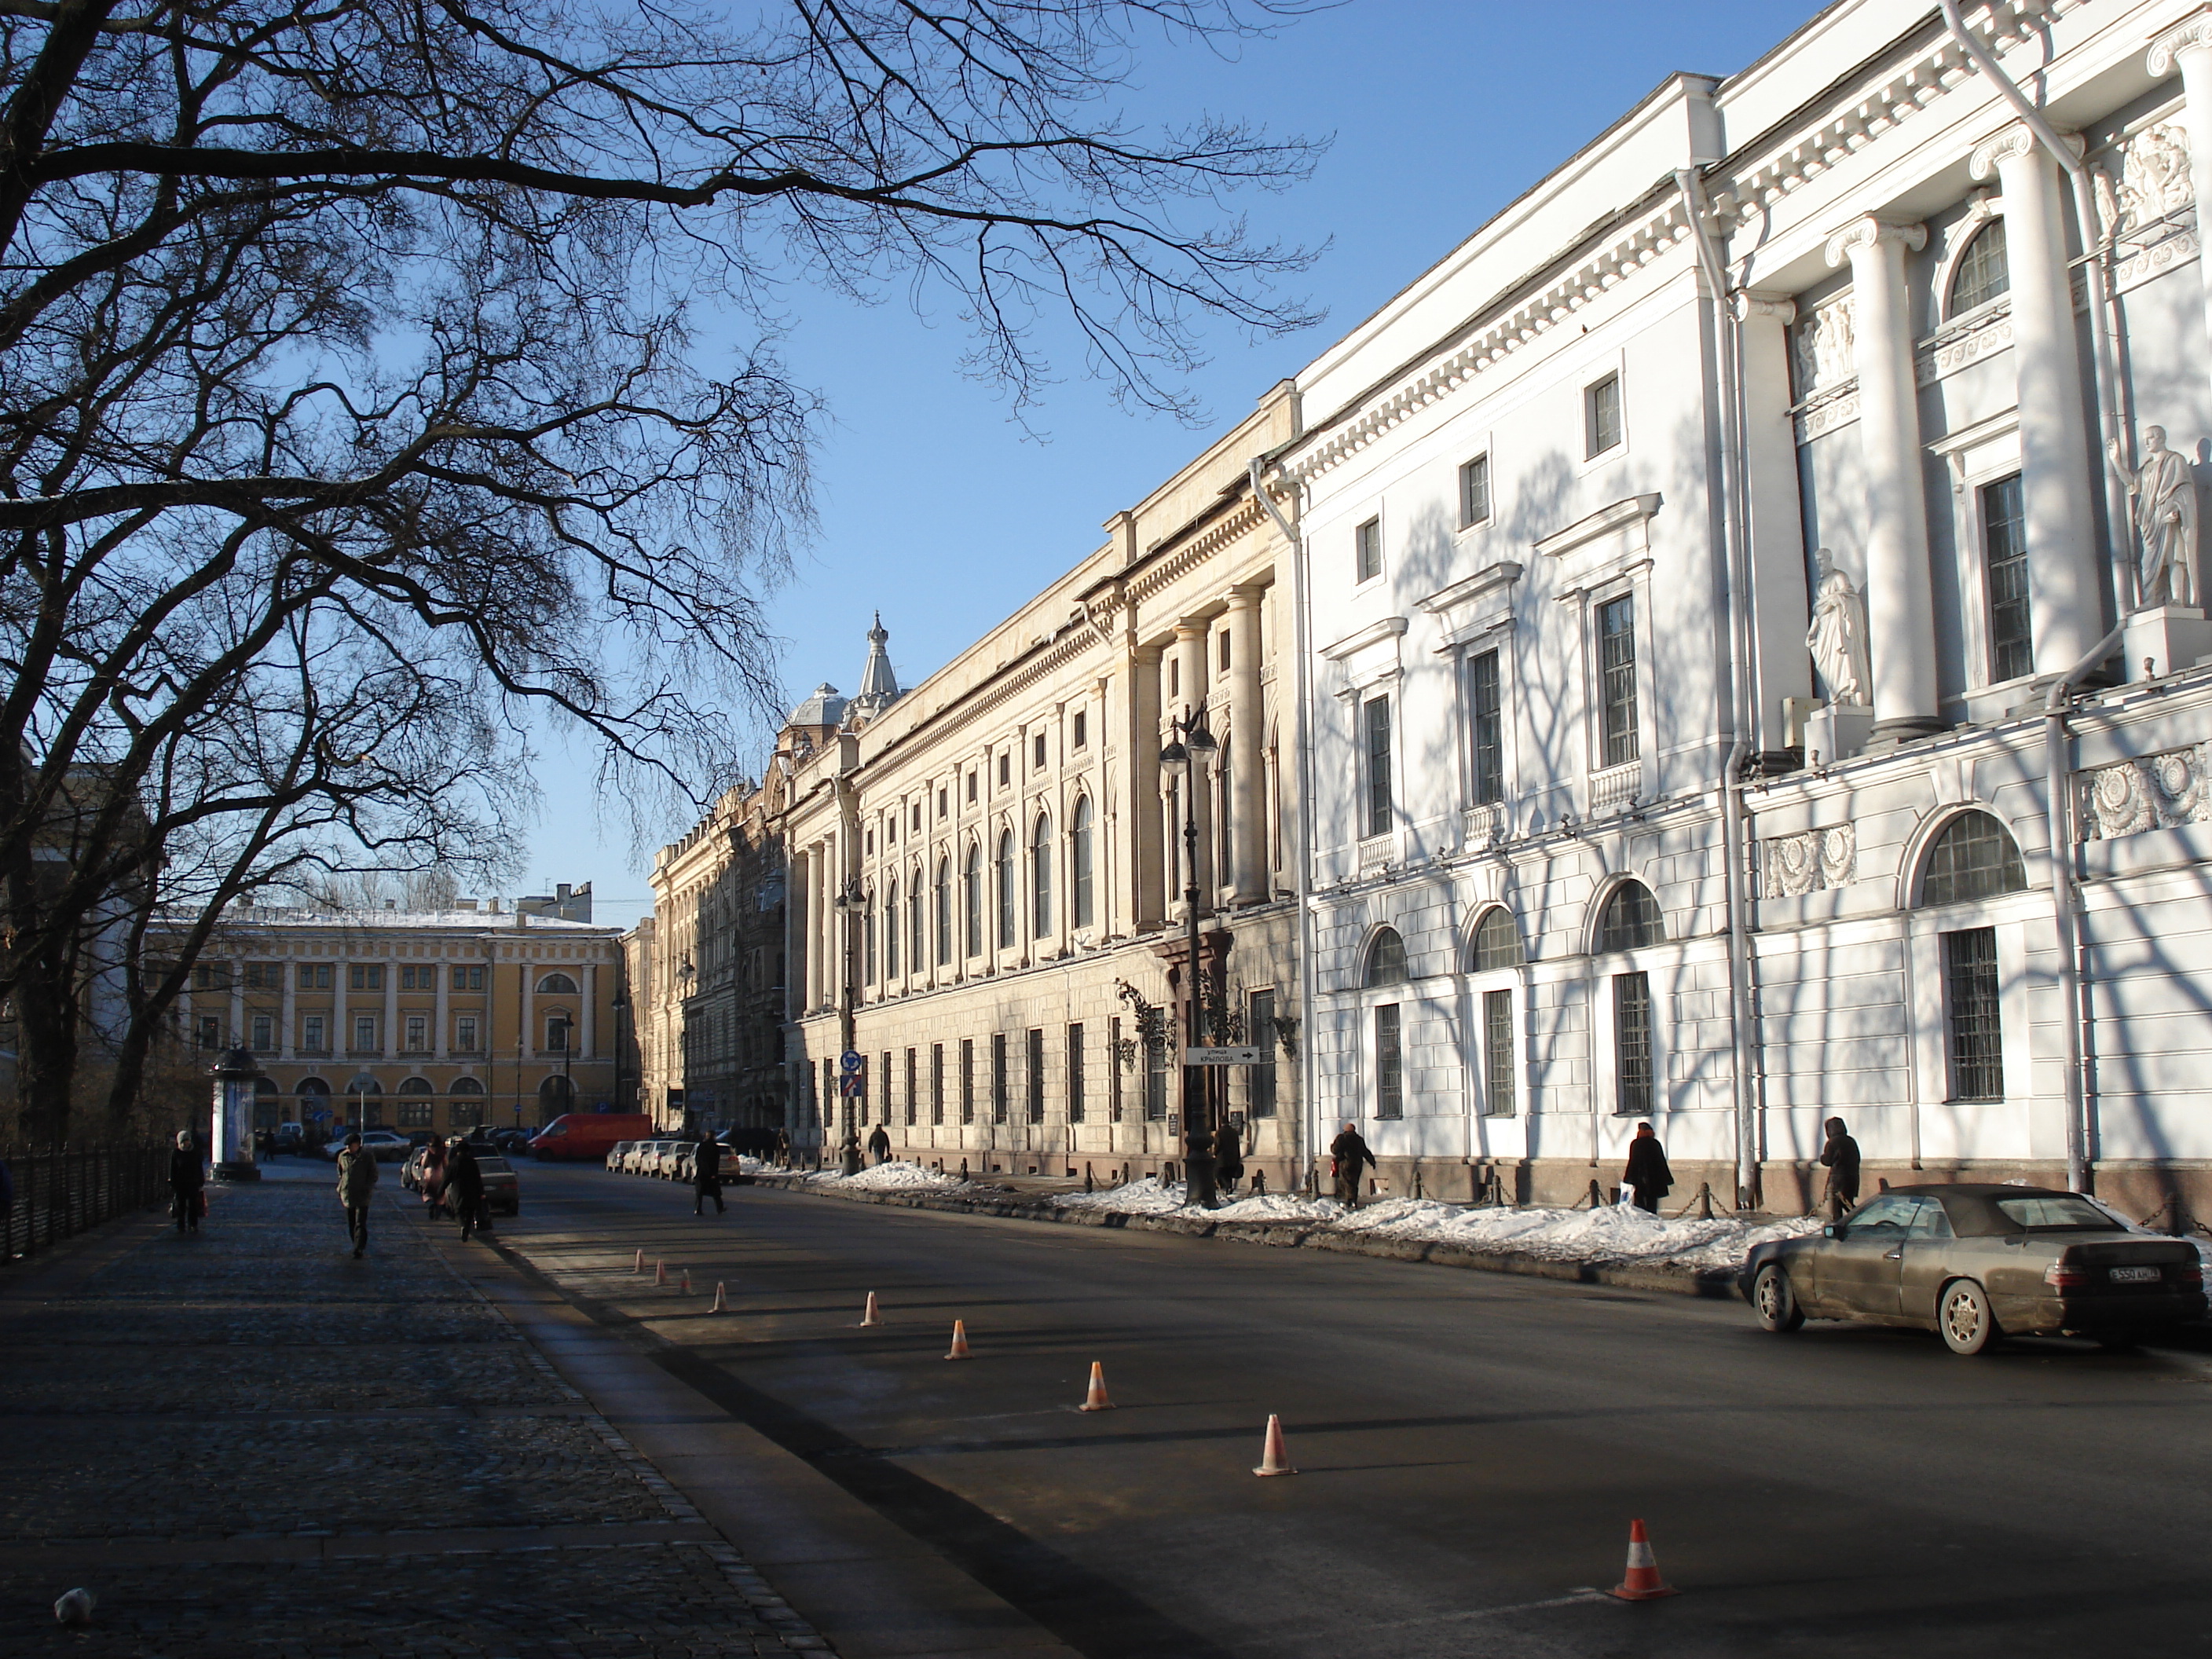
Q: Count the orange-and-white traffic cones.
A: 9